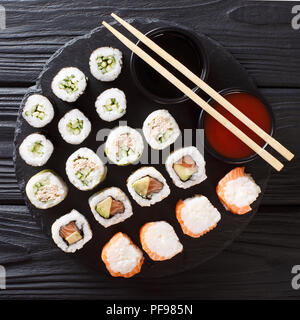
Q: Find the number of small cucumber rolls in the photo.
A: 6